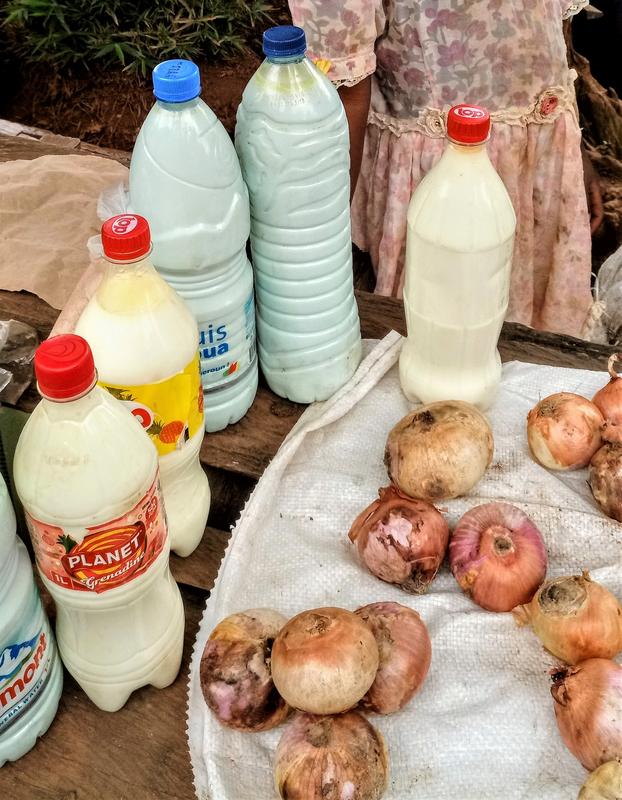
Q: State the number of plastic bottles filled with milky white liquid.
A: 6